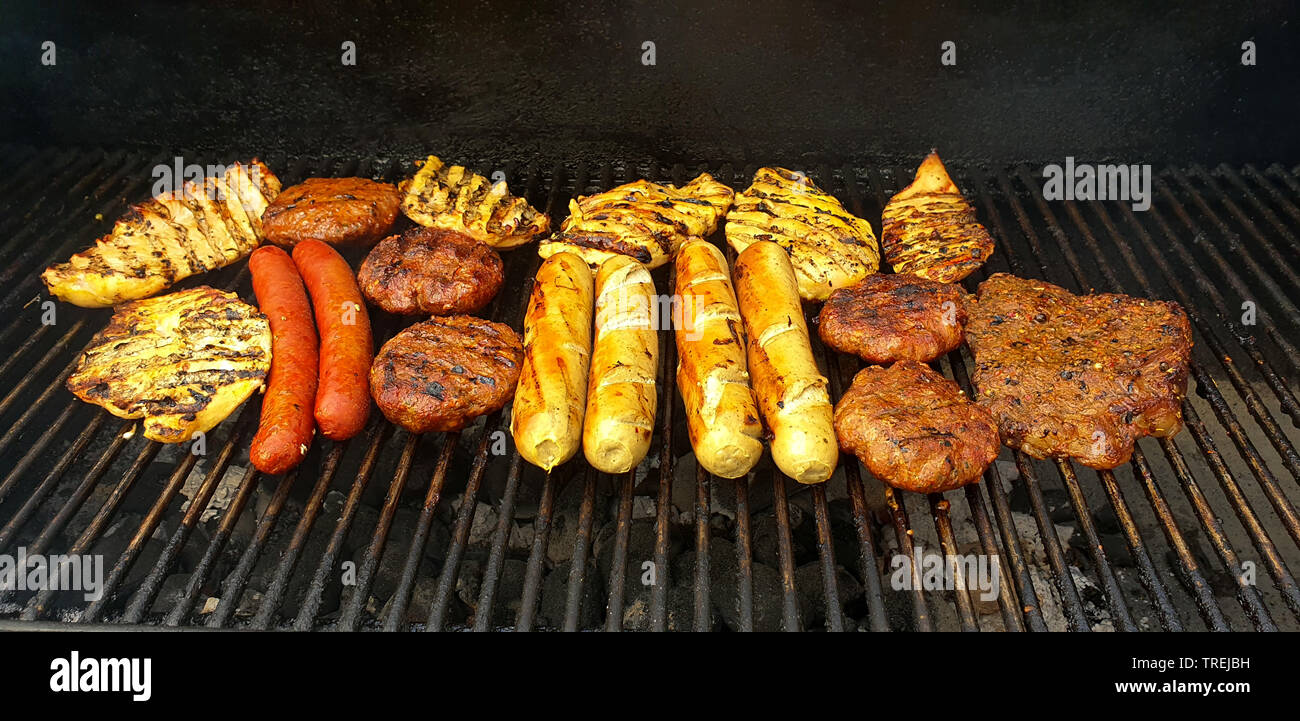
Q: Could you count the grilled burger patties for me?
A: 5